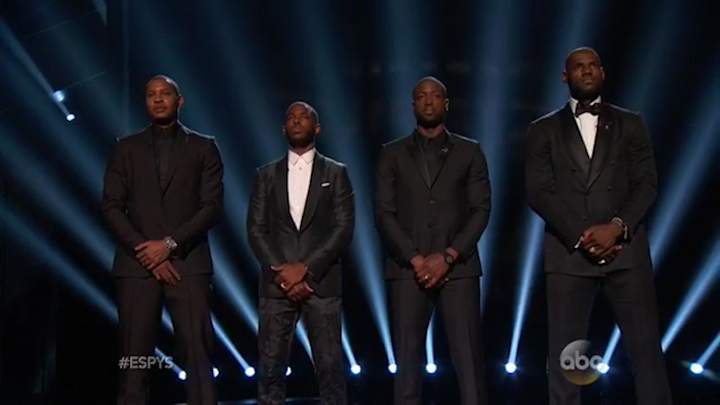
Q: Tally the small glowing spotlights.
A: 12